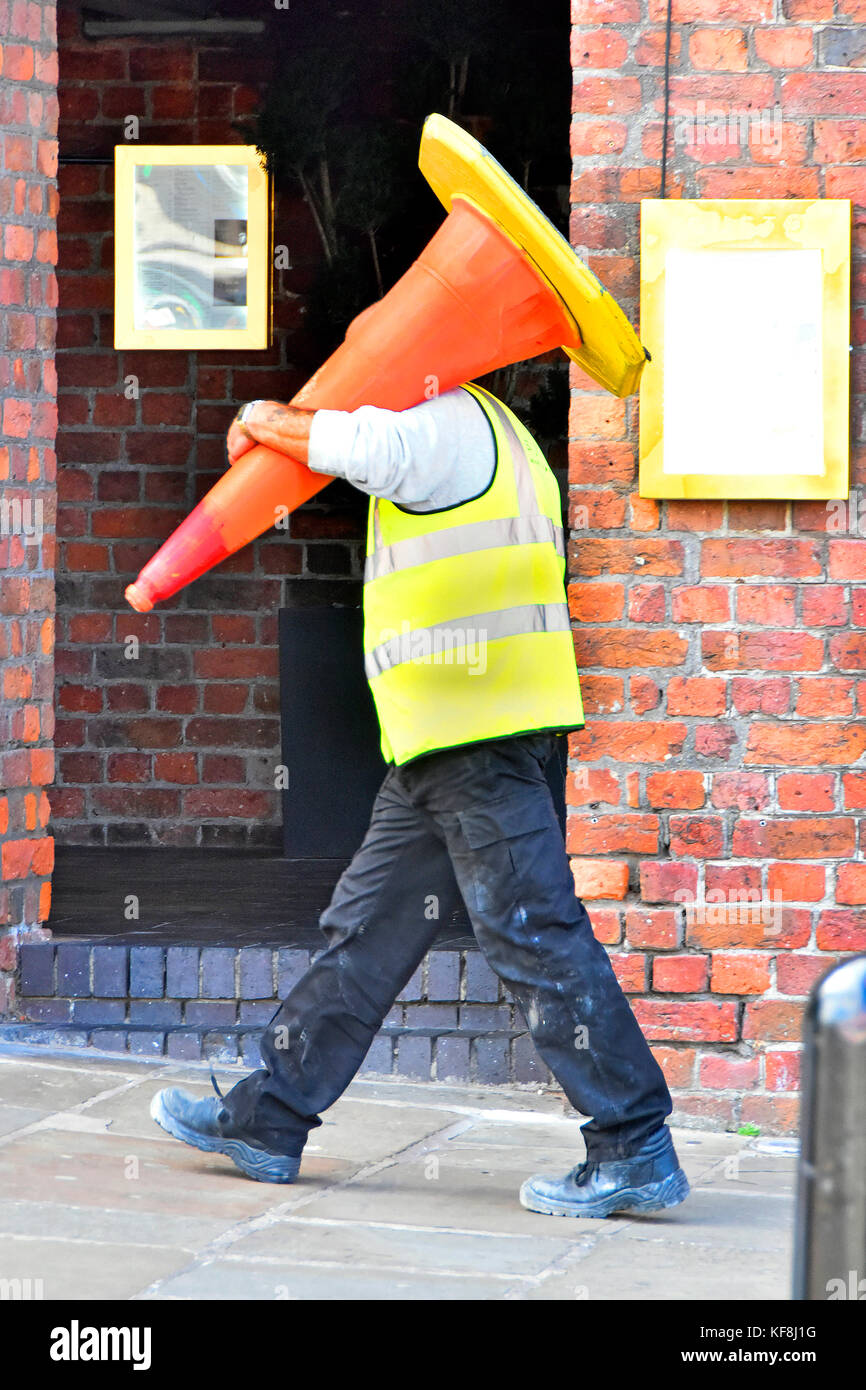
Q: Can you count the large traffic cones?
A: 1